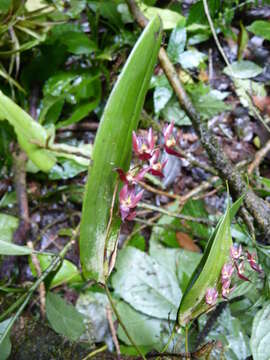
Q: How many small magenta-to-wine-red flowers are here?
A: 11